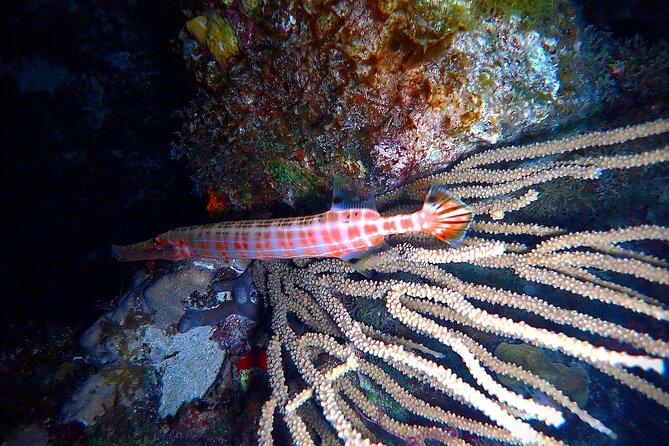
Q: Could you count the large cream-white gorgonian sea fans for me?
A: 1